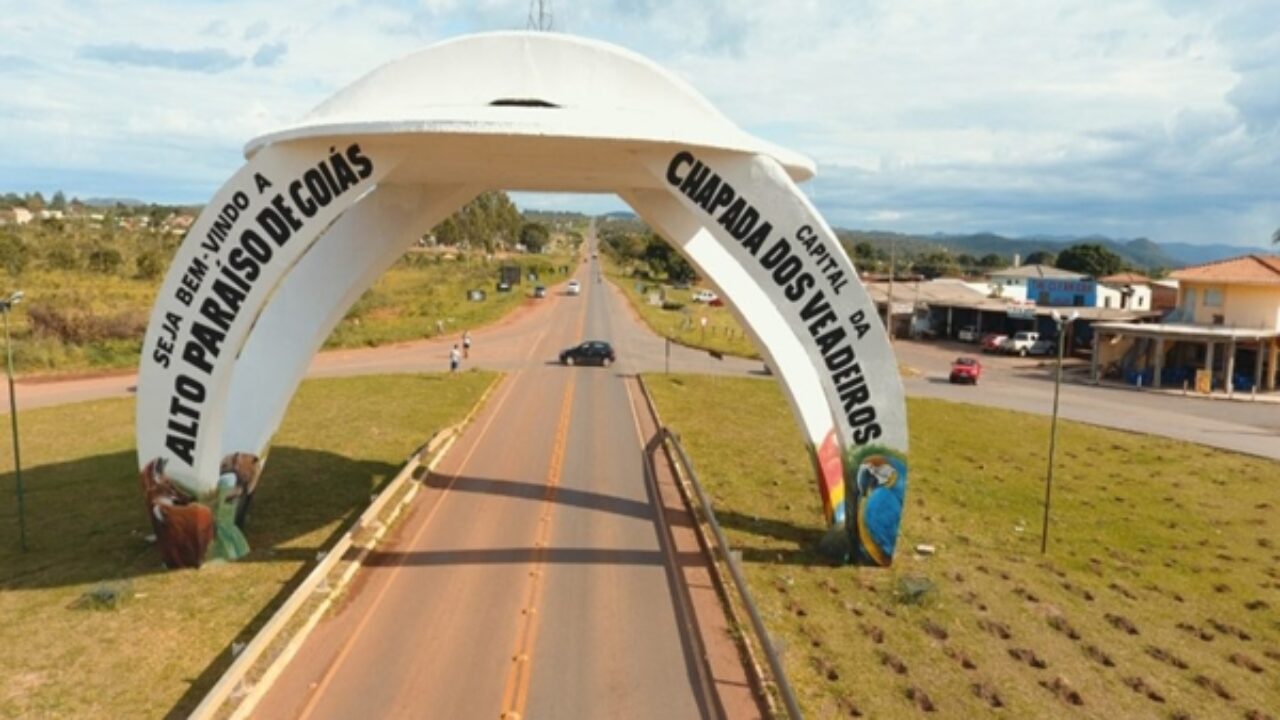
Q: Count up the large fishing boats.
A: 0